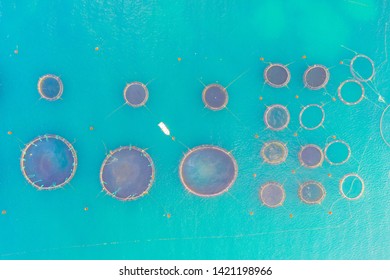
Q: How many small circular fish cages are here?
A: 15